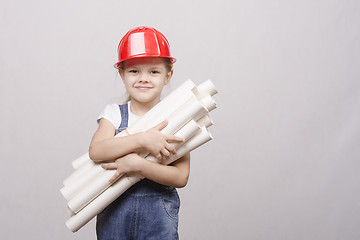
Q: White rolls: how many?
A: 7